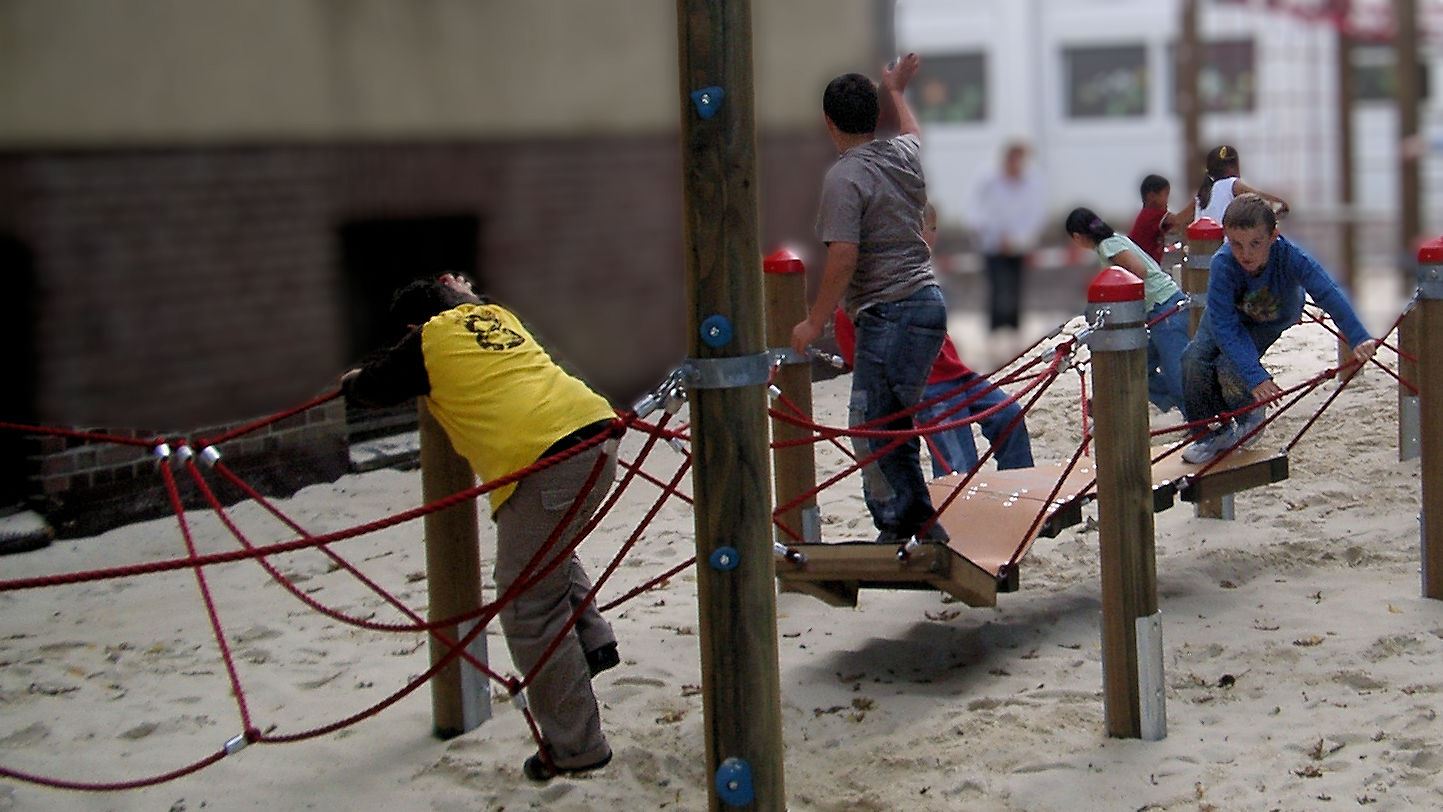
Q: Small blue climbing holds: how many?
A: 4